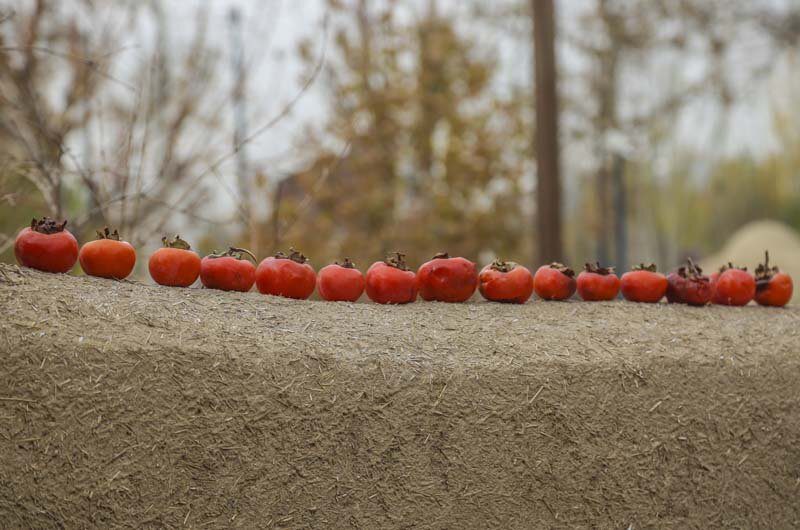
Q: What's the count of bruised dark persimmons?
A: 1